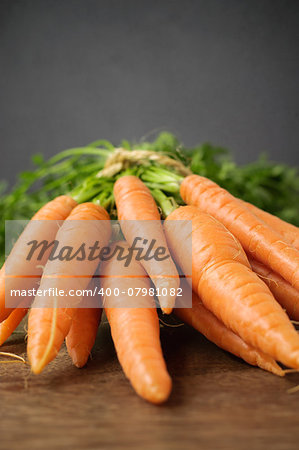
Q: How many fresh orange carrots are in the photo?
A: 11